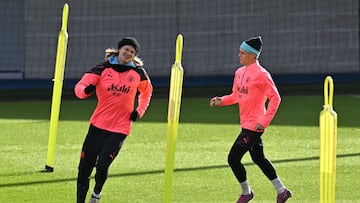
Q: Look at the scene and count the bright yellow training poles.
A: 3